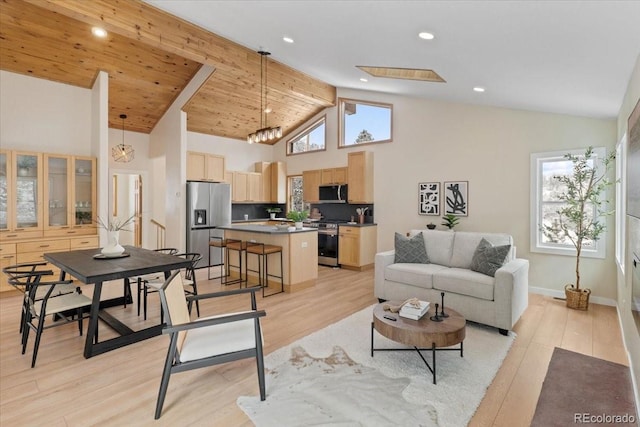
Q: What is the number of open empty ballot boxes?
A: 0